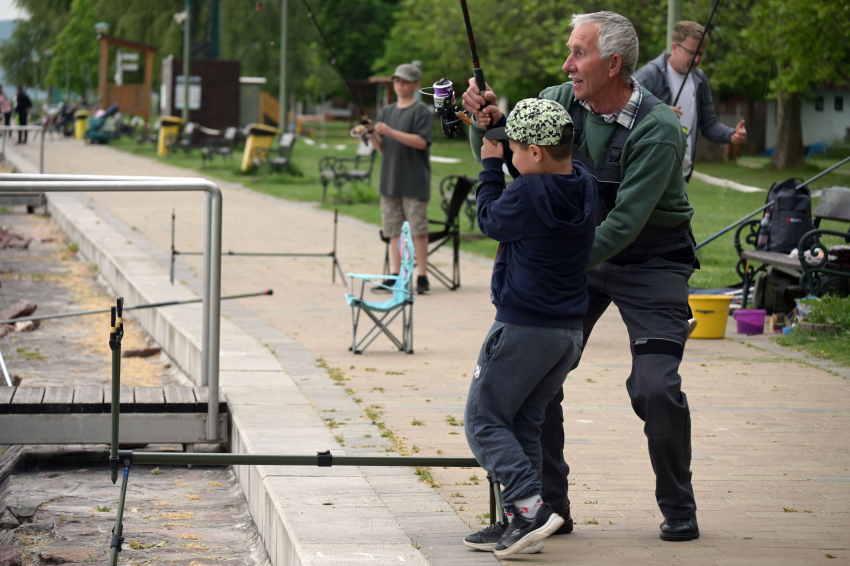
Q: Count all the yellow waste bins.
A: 3